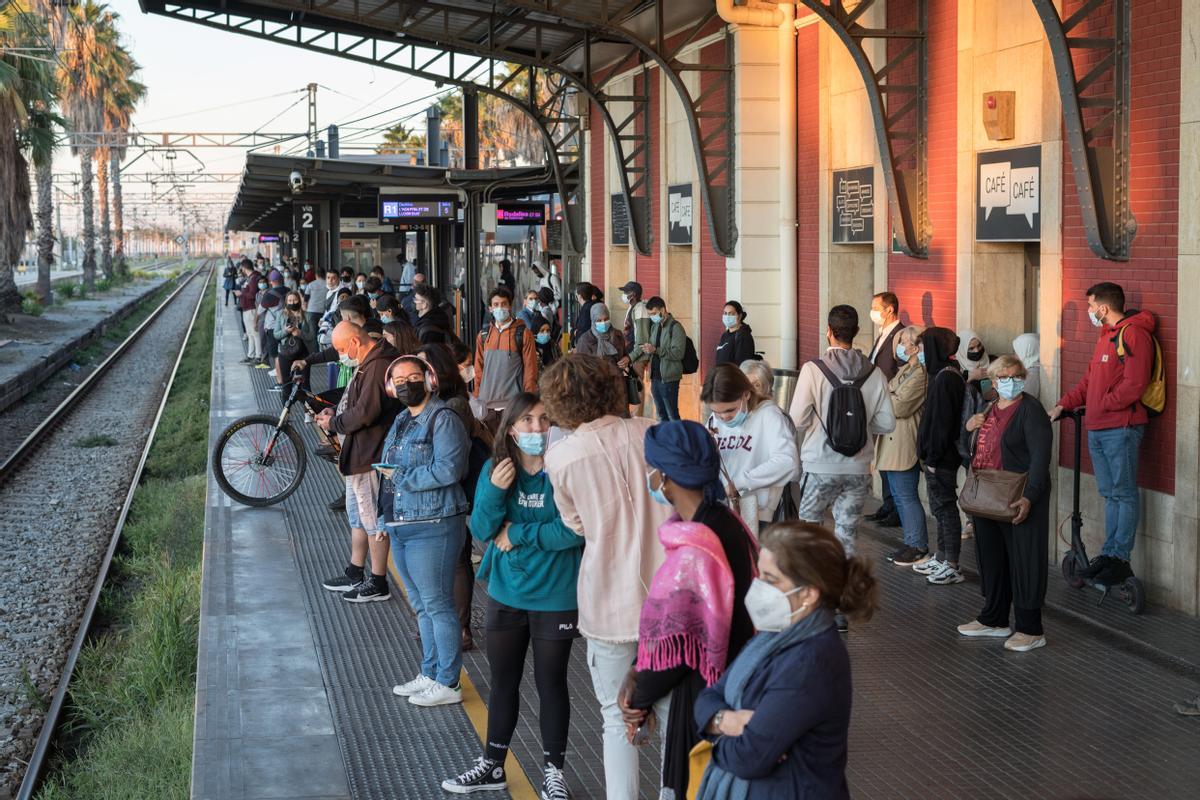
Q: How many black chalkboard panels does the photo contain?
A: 4